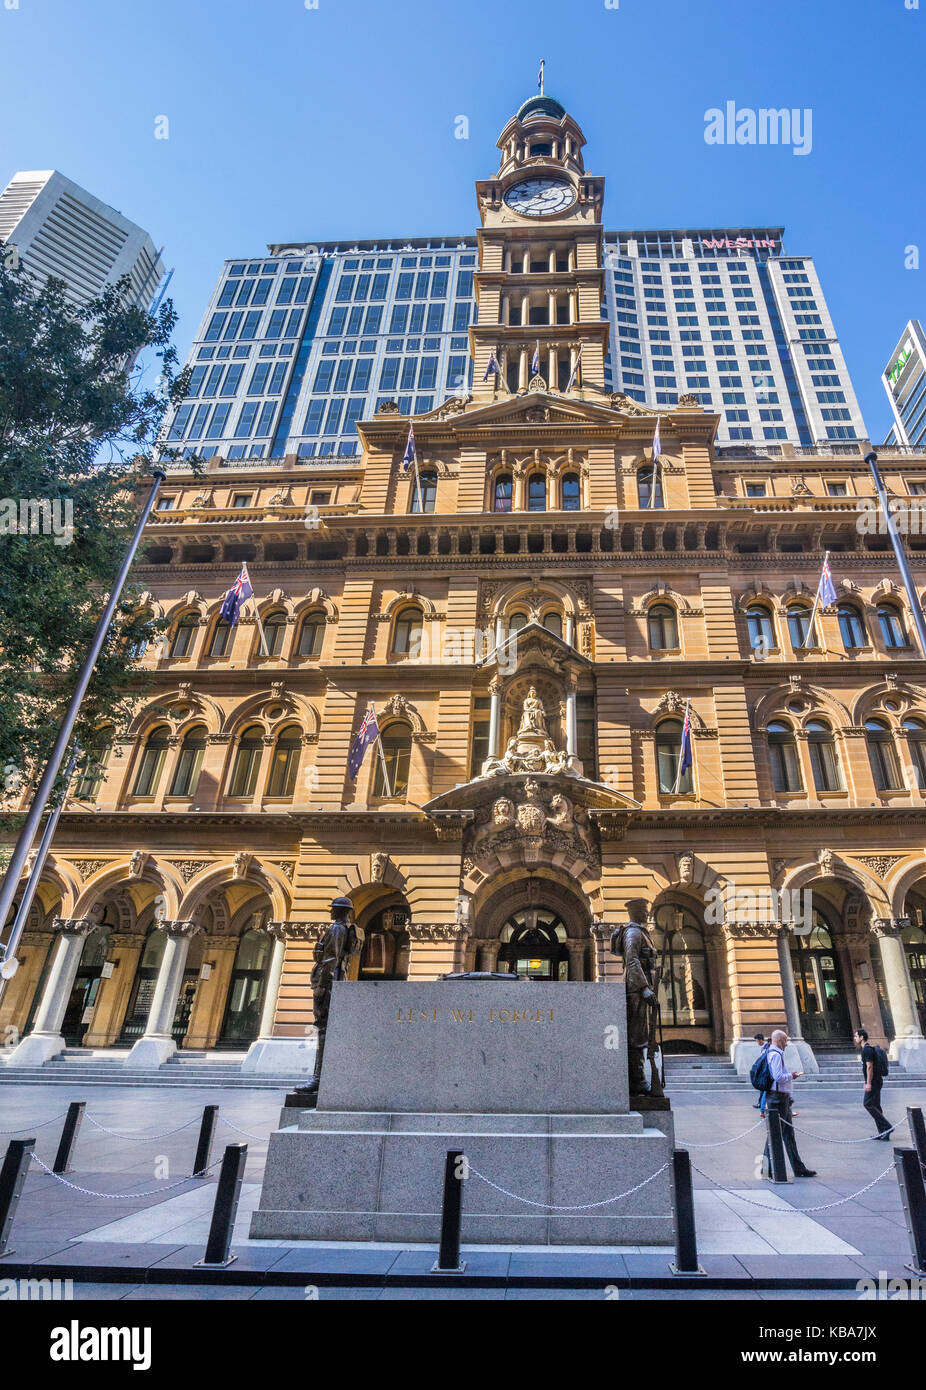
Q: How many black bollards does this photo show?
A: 9